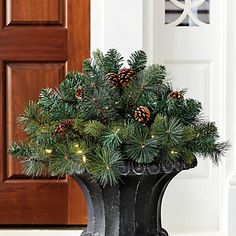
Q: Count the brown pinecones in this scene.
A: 6